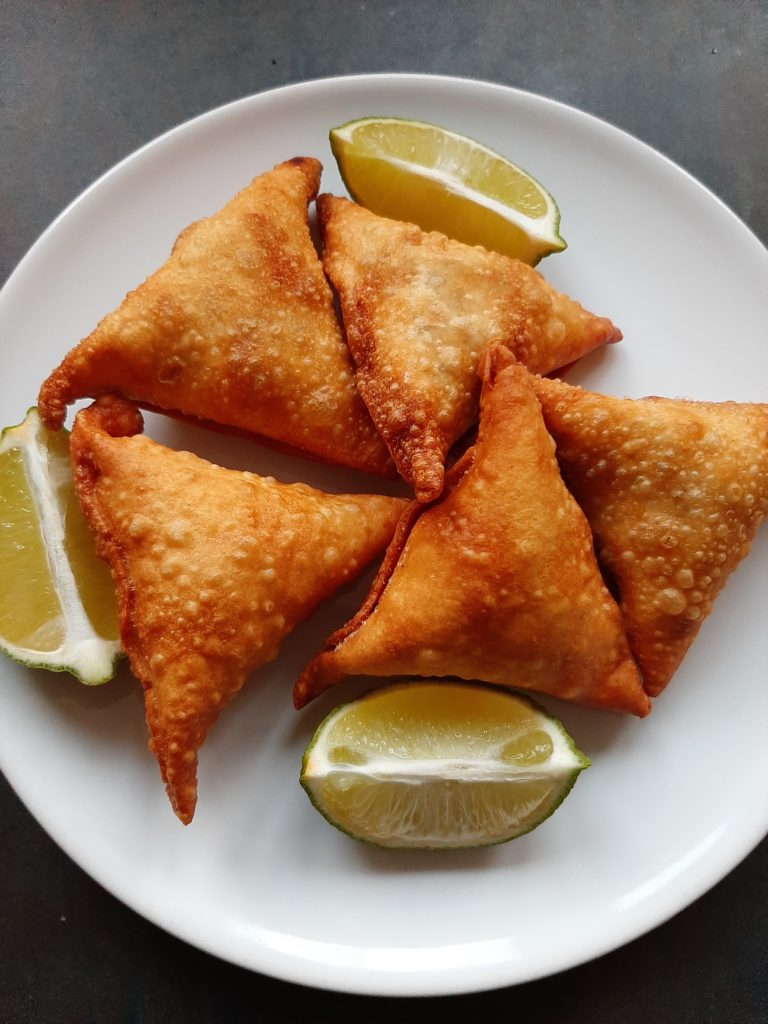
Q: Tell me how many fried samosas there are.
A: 5